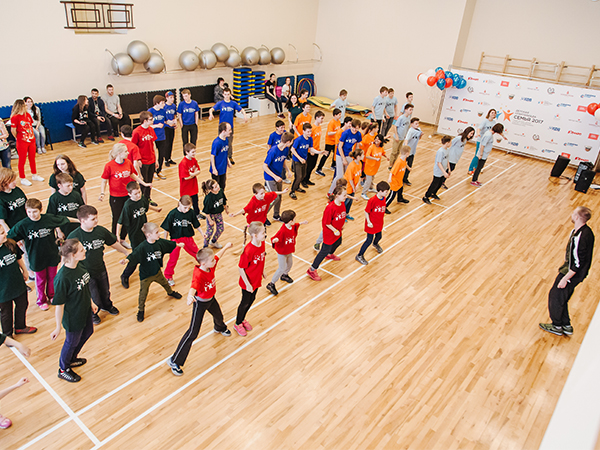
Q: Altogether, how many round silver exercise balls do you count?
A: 10